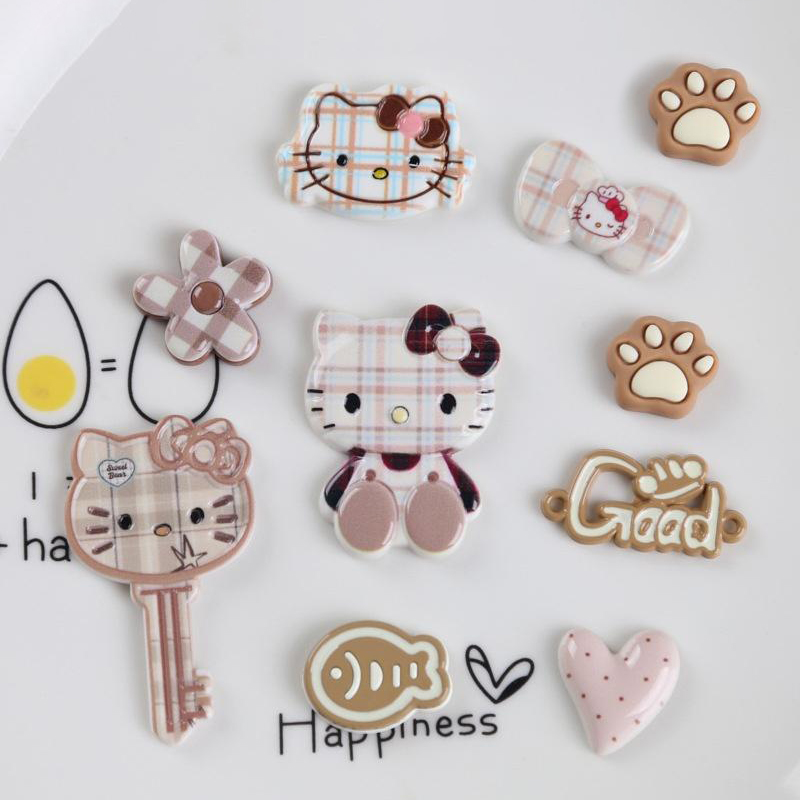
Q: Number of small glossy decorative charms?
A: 10